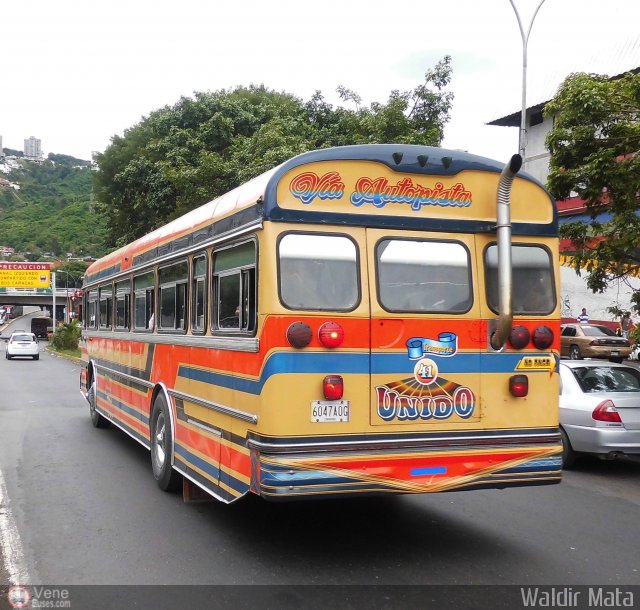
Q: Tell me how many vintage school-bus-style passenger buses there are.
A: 1